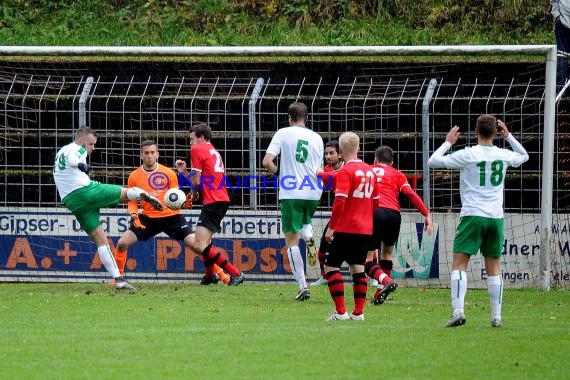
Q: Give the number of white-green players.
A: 3